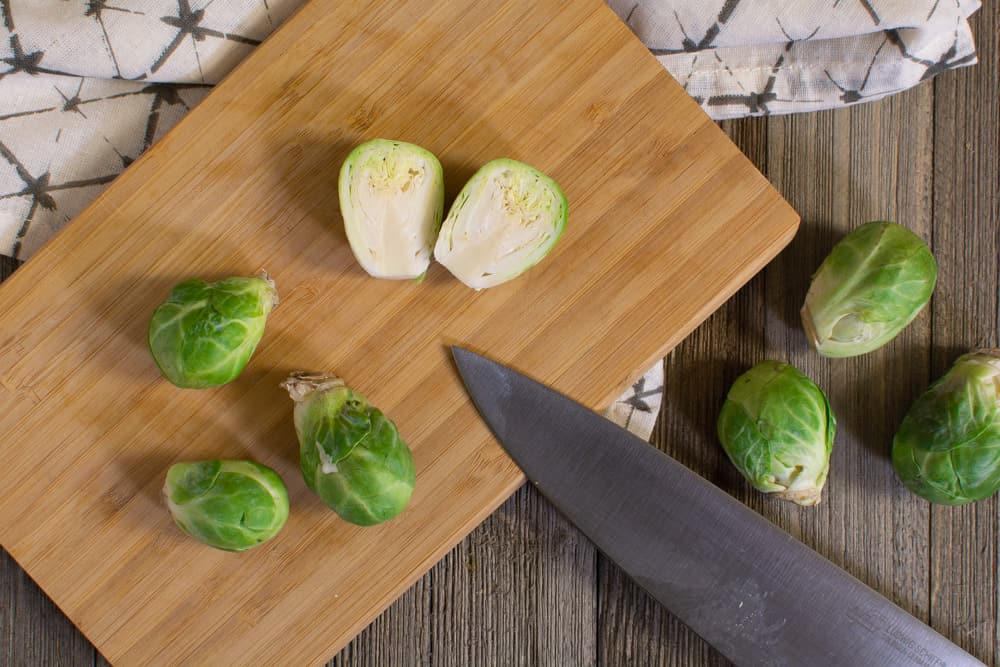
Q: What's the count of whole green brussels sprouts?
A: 6